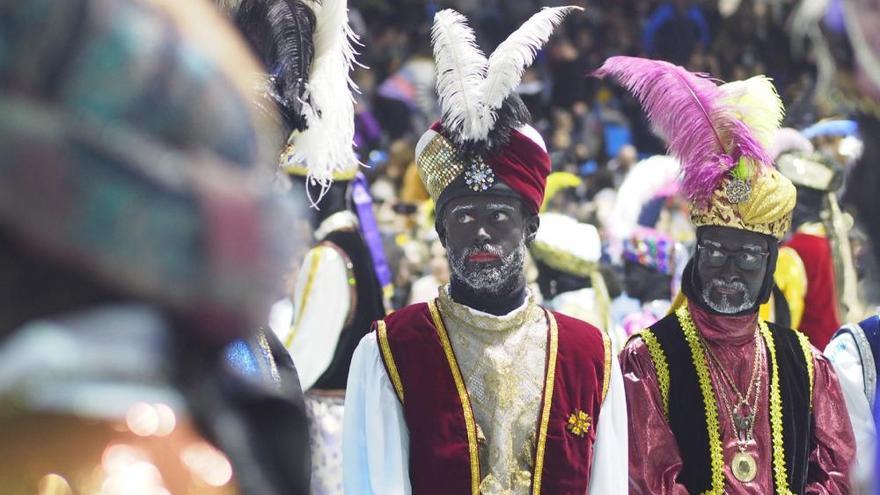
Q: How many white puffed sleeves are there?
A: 4